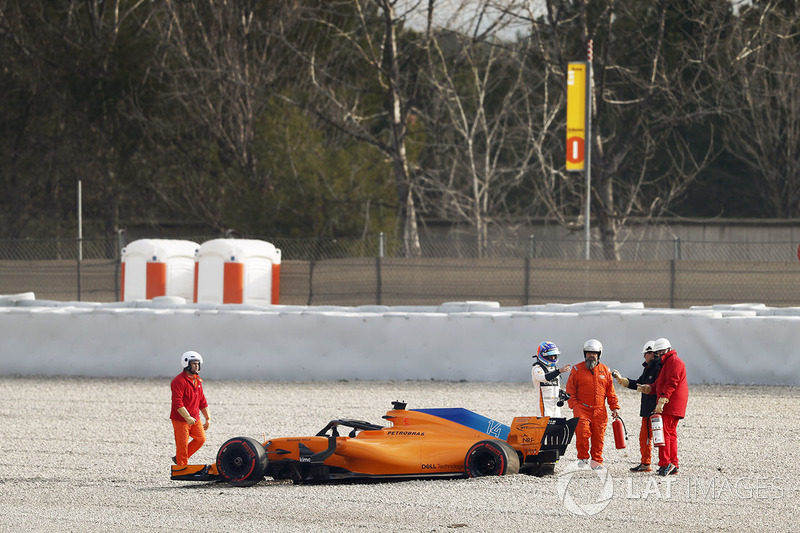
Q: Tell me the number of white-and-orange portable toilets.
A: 2